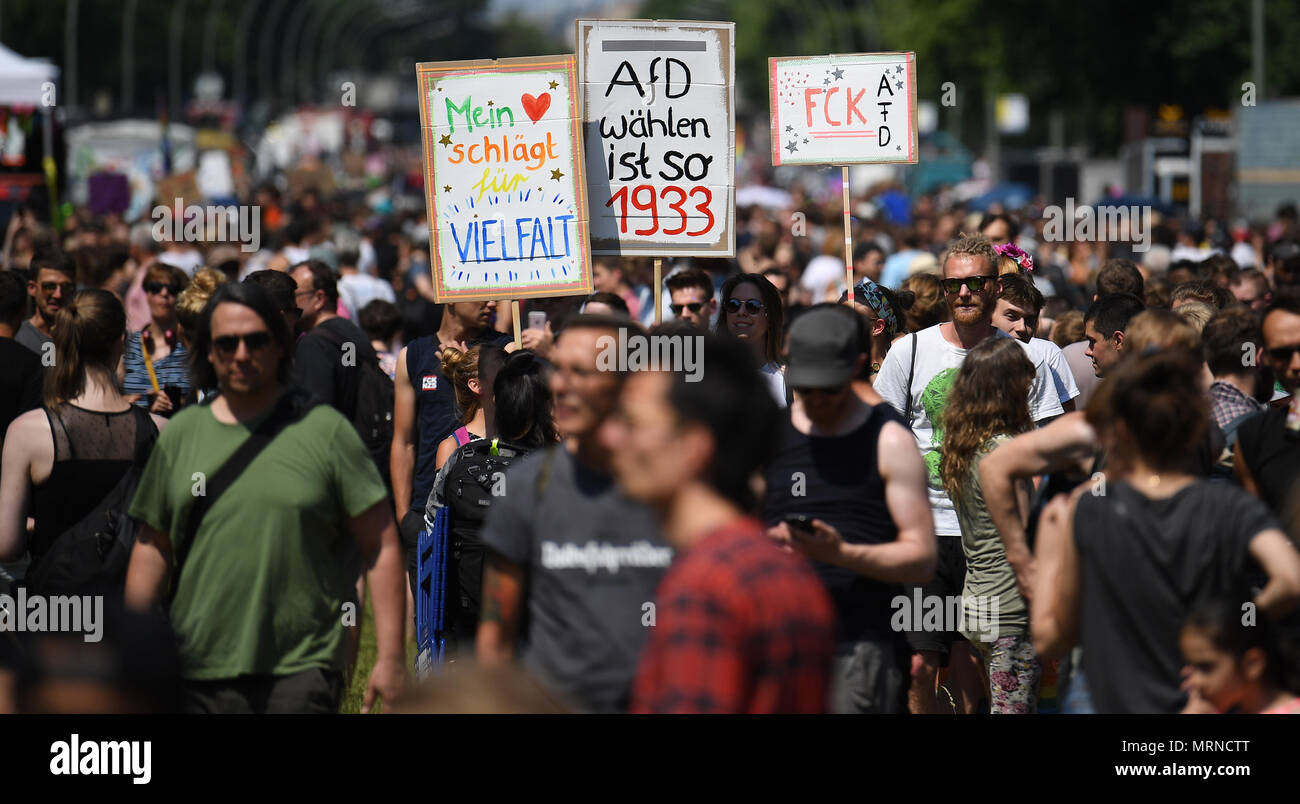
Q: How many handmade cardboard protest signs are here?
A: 3